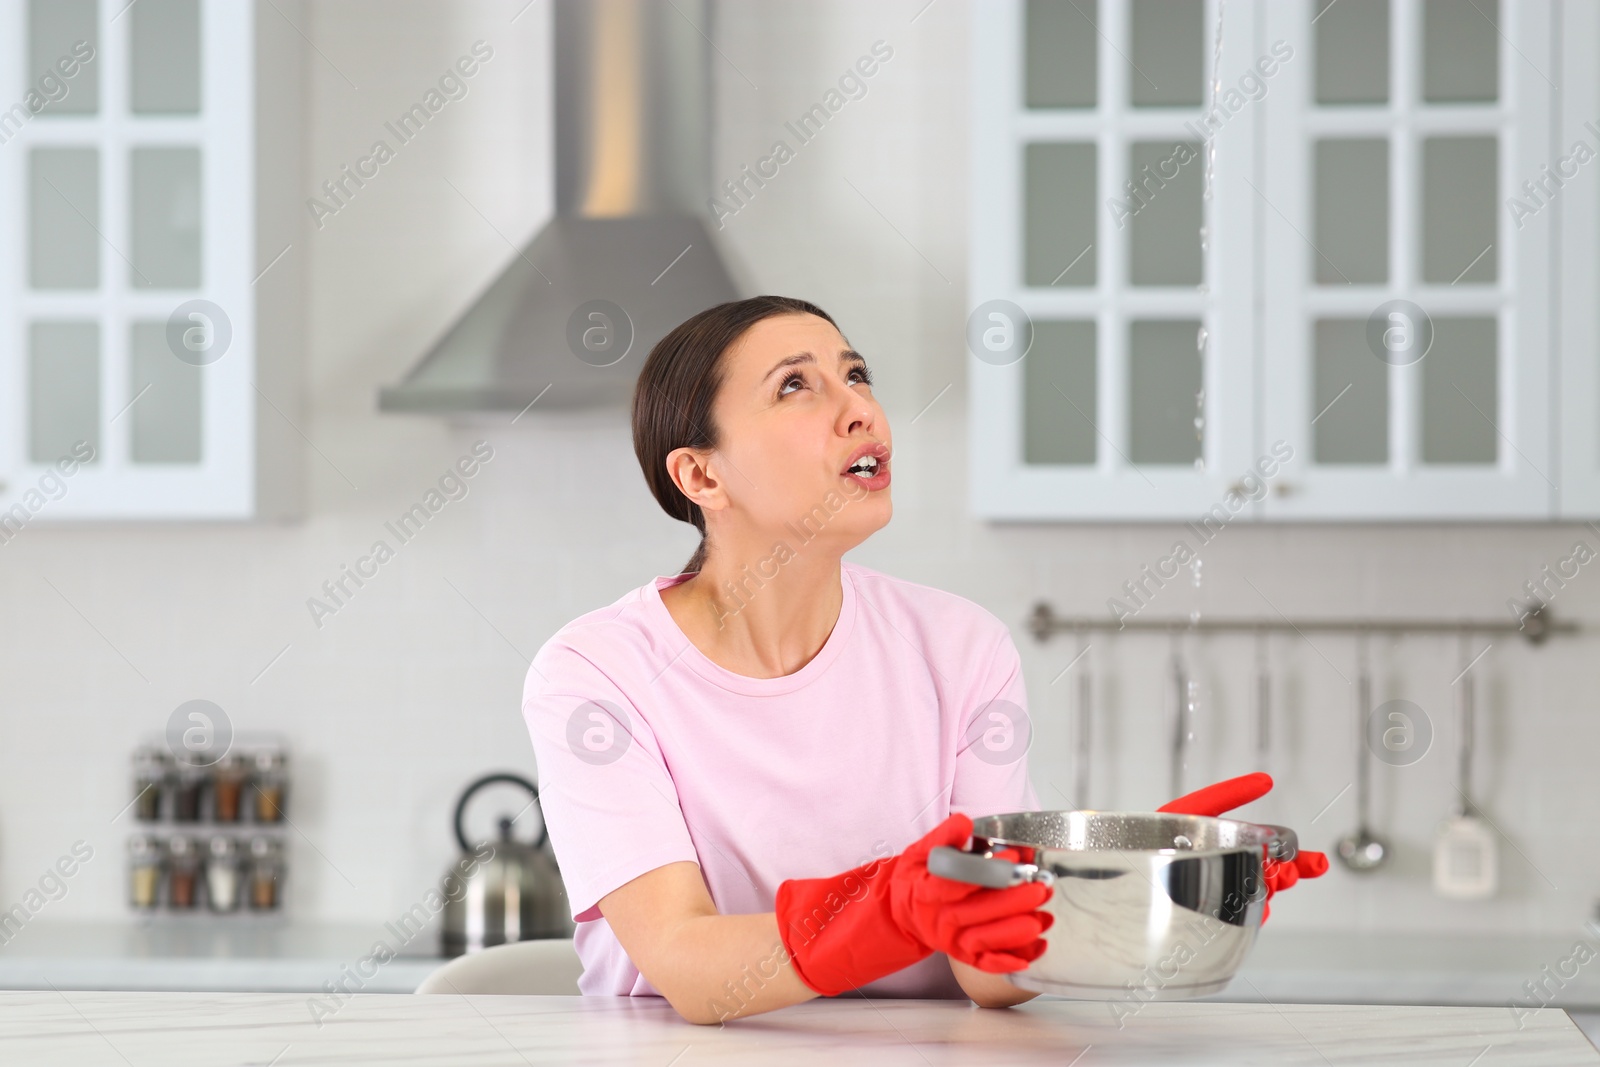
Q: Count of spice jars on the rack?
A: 8